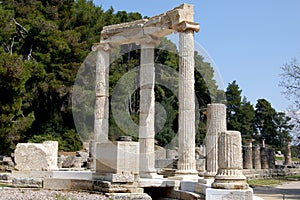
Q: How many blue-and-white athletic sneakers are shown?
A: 0